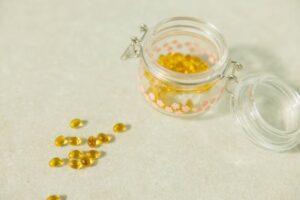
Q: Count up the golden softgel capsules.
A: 12